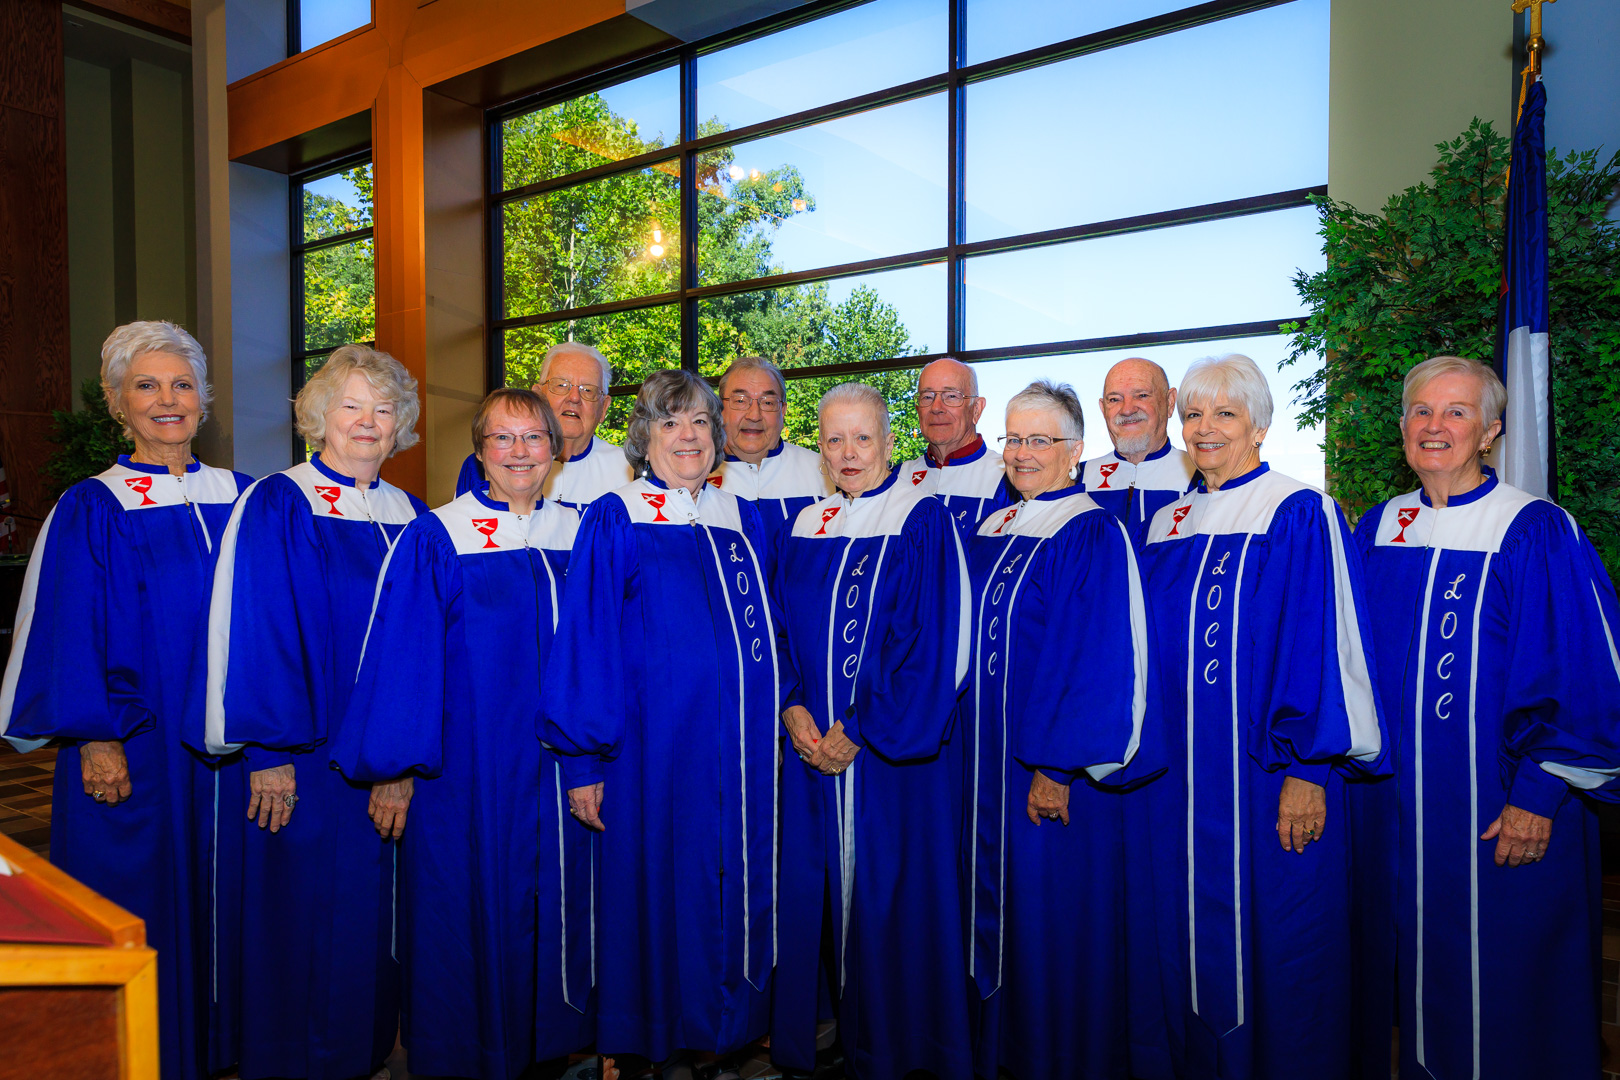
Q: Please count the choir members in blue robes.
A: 12